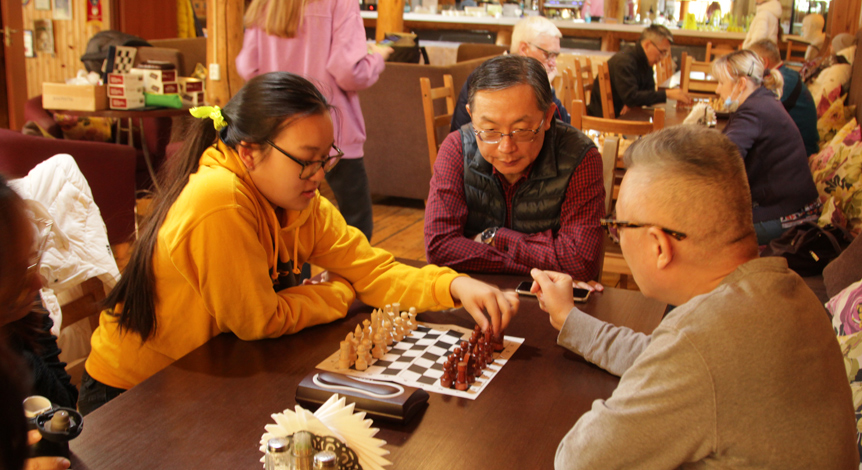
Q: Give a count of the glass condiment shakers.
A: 2